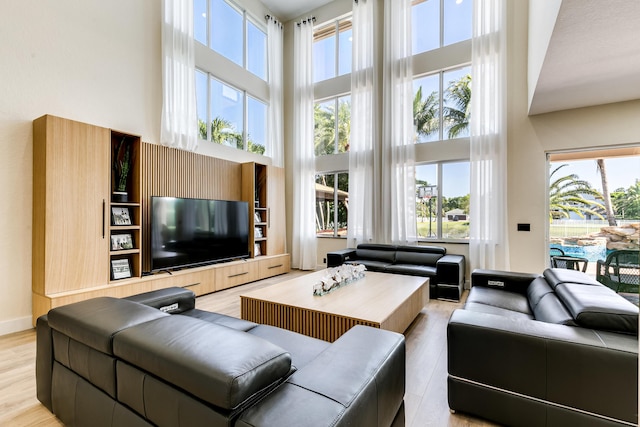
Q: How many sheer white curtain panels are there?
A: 6